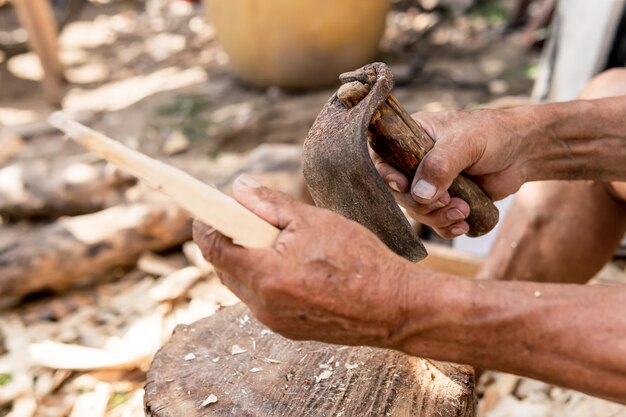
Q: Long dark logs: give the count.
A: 2